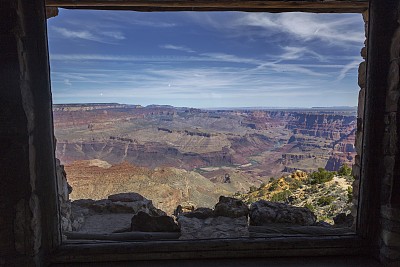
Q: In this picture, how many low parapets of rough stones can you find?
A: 1